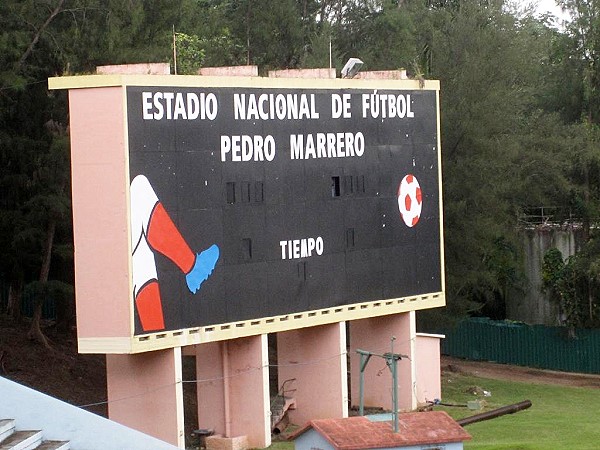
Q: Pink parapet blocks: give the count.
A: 4